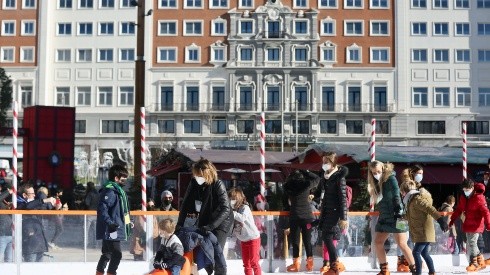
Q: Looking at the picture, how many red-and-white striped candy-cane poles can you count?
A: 5